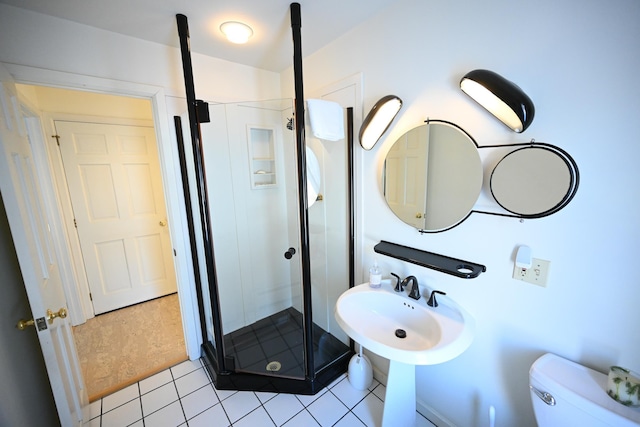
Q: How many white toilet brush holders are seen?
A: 1